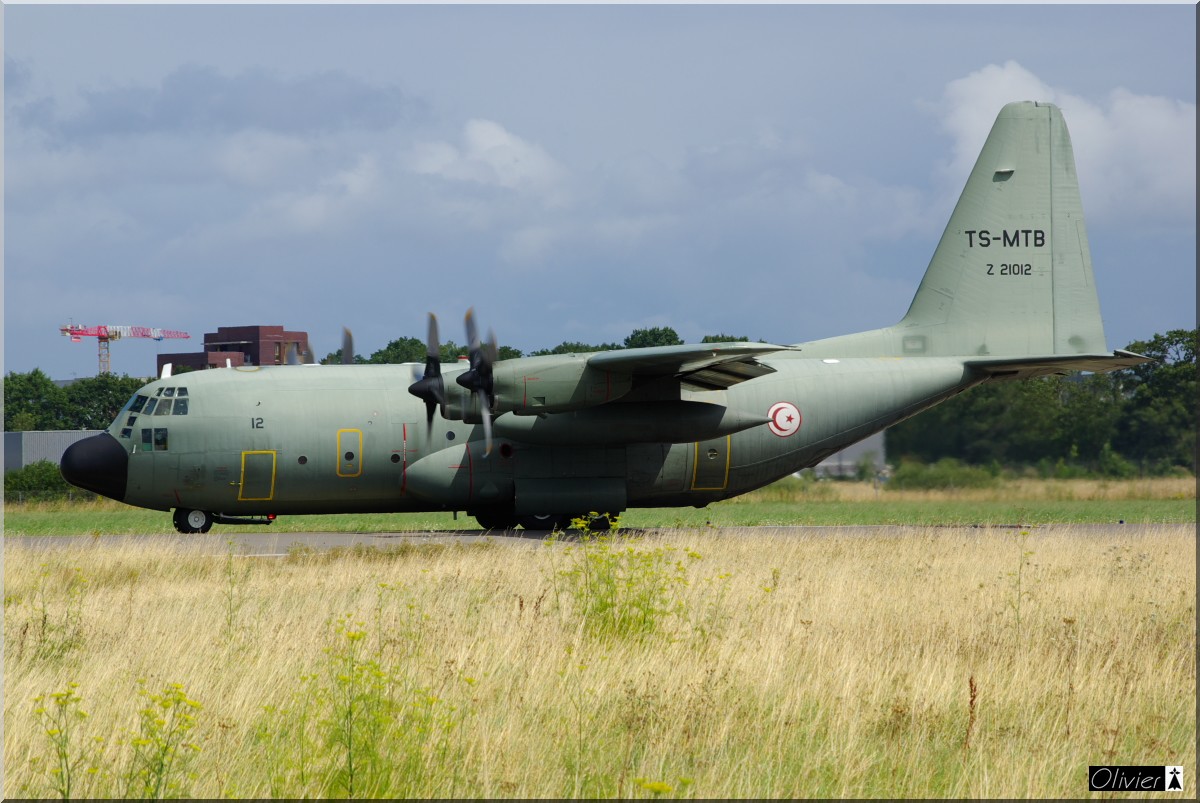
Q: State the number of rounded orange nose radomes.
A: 0